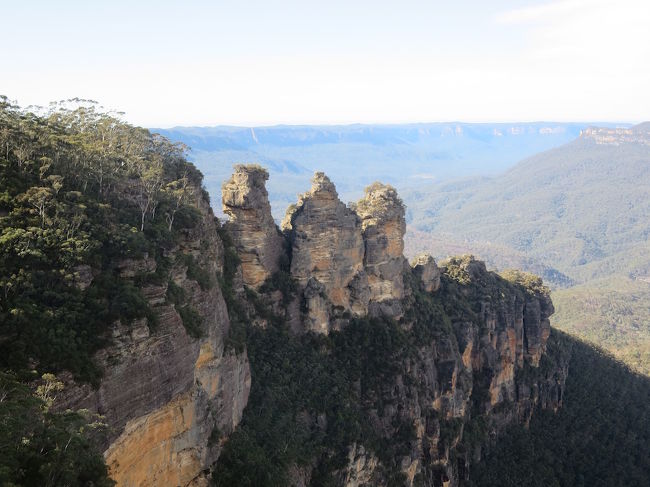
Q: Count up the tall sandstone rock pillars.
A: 3